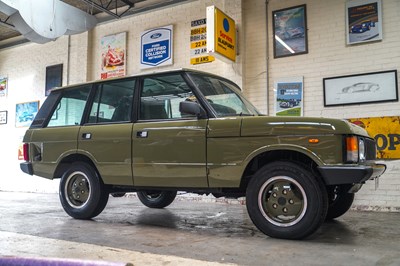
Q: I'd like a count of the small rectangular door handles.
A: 2